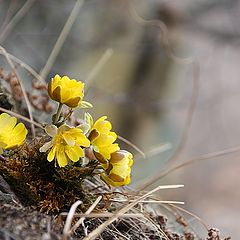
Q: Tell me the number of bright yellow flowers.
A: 5